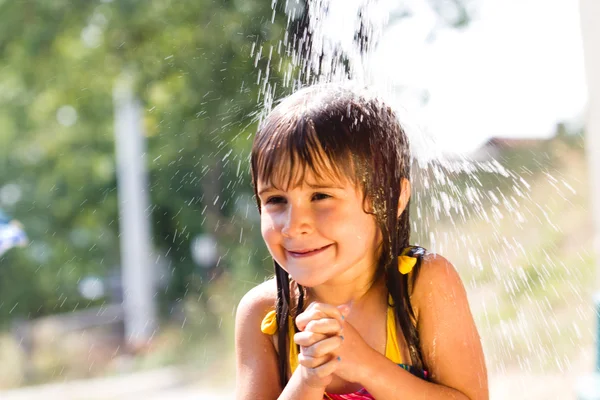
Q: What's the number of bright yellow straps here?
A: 2